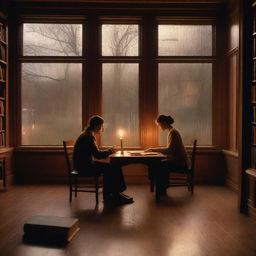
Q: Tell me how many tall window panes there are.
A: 3